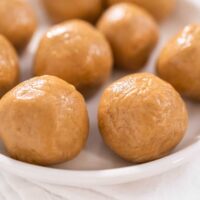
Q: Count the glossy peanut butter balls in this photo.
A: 9